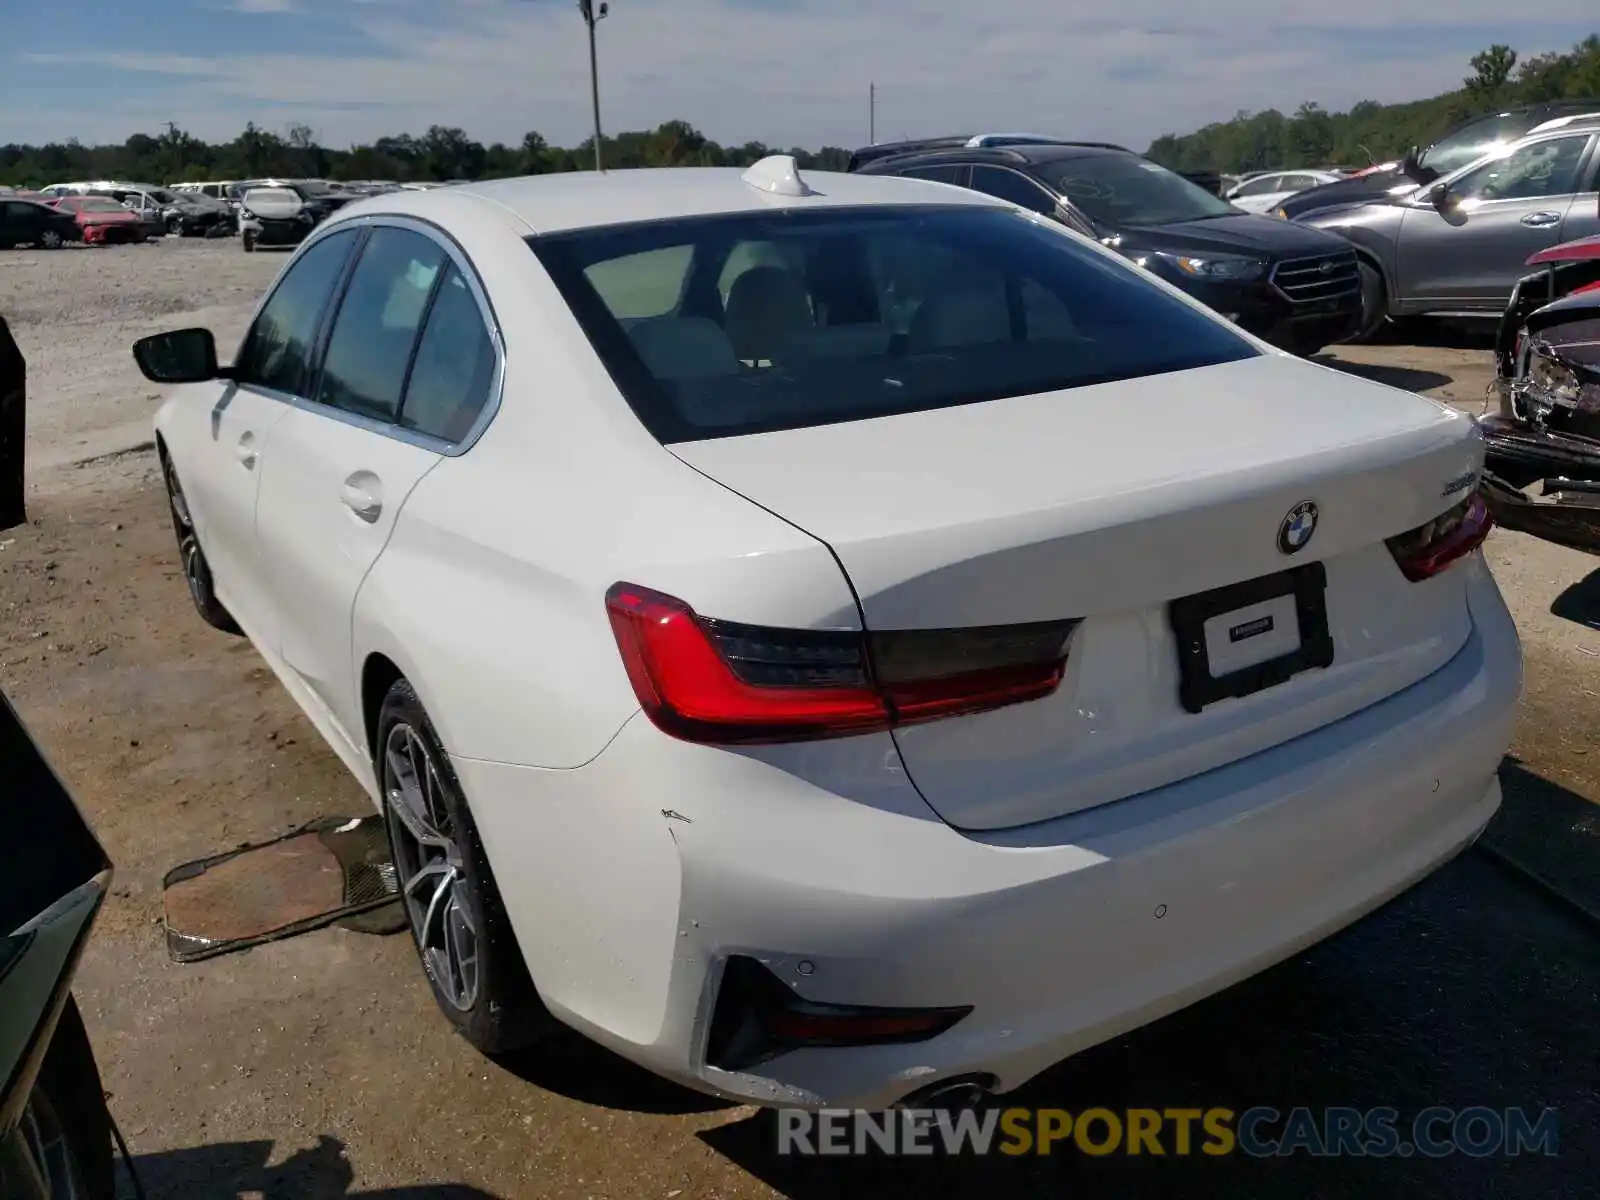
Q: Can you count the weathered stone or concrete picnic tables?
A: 0